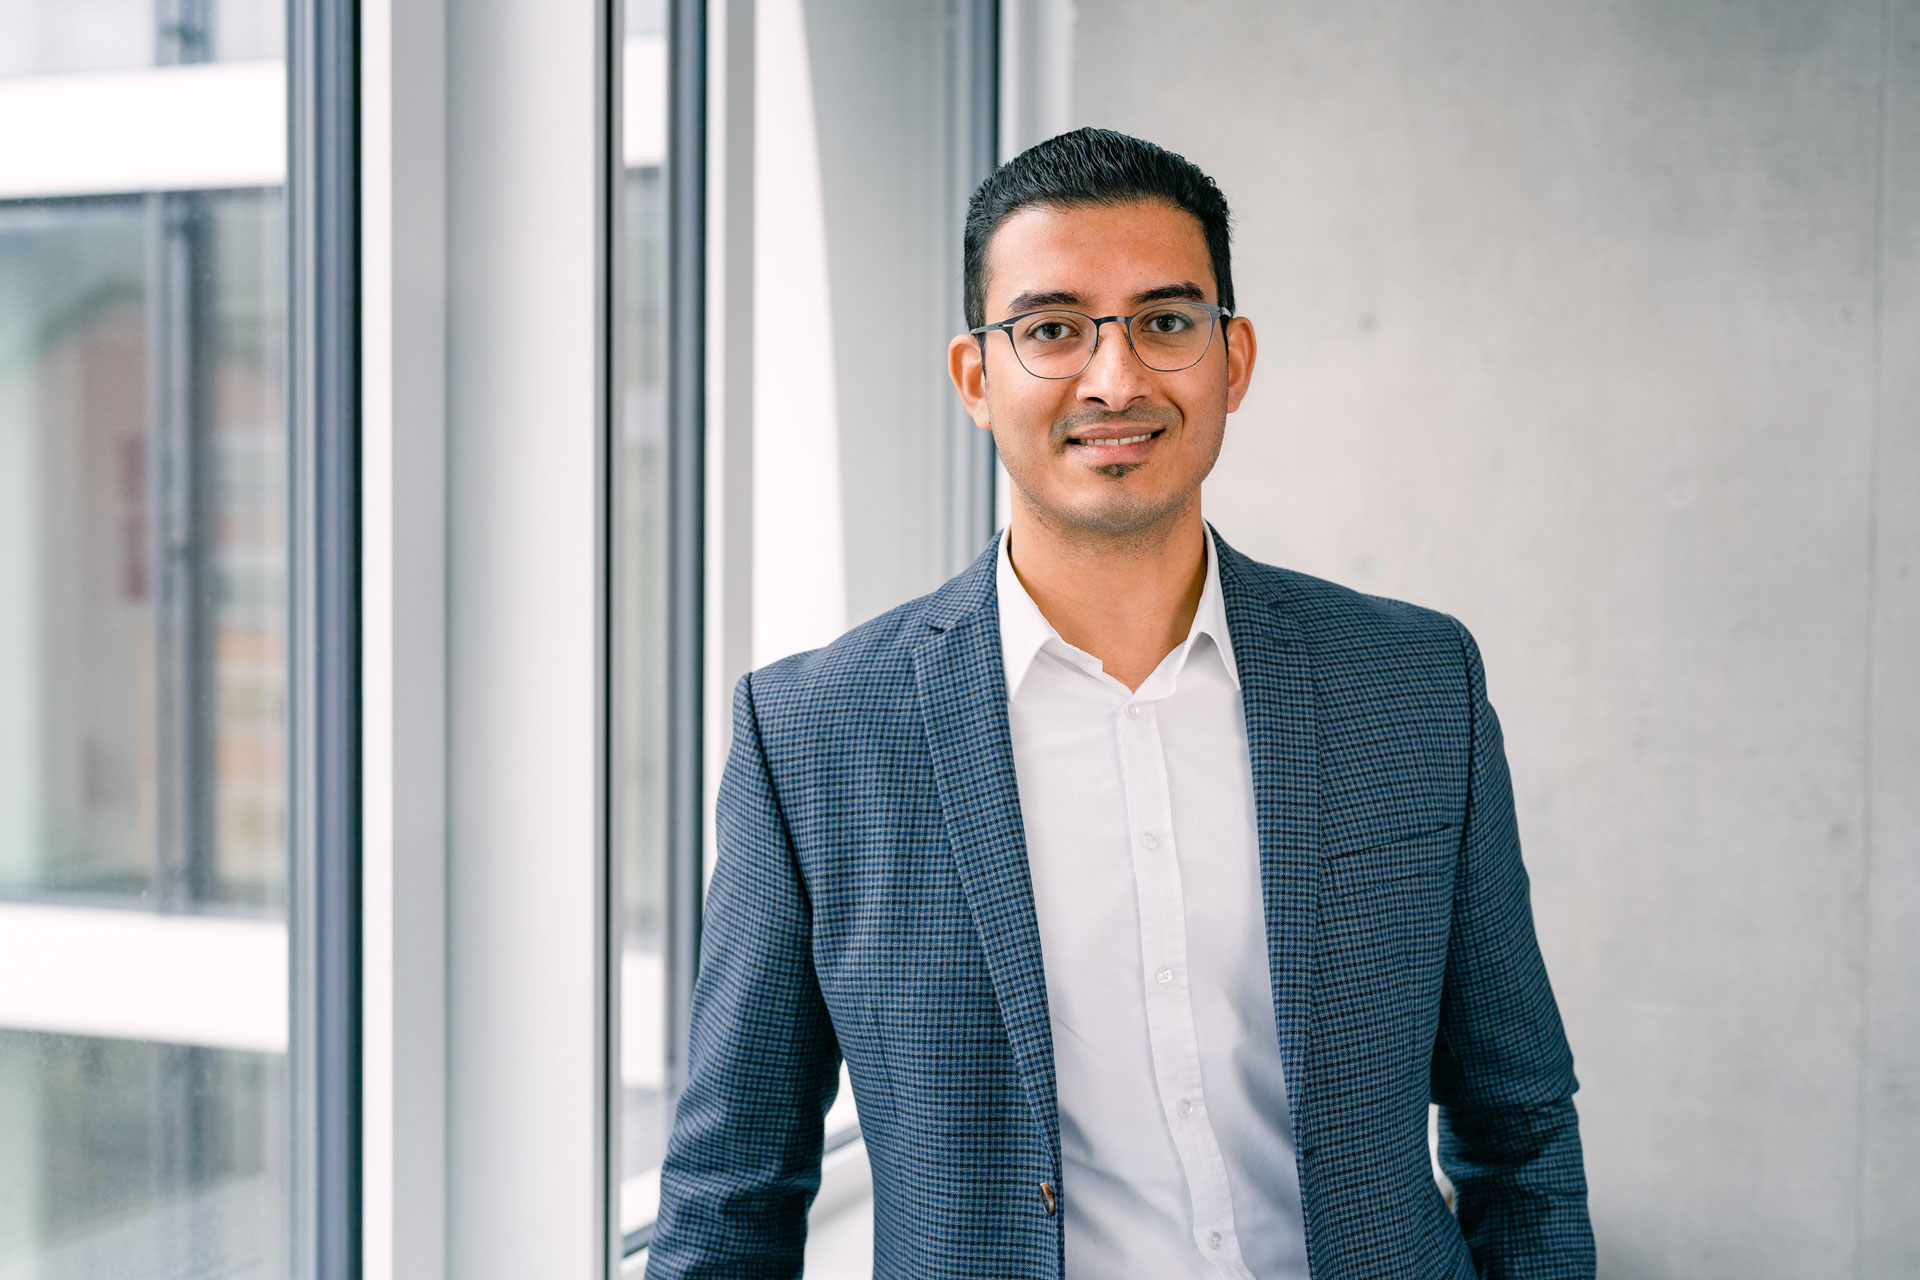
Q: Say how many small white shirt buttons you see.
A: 5